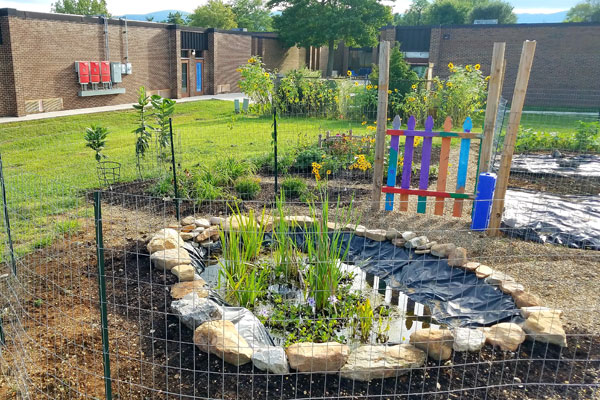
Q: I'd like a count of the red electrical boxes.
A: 3